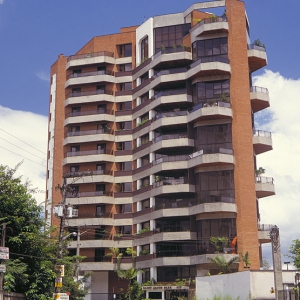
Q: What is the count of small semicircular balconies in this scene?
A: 5